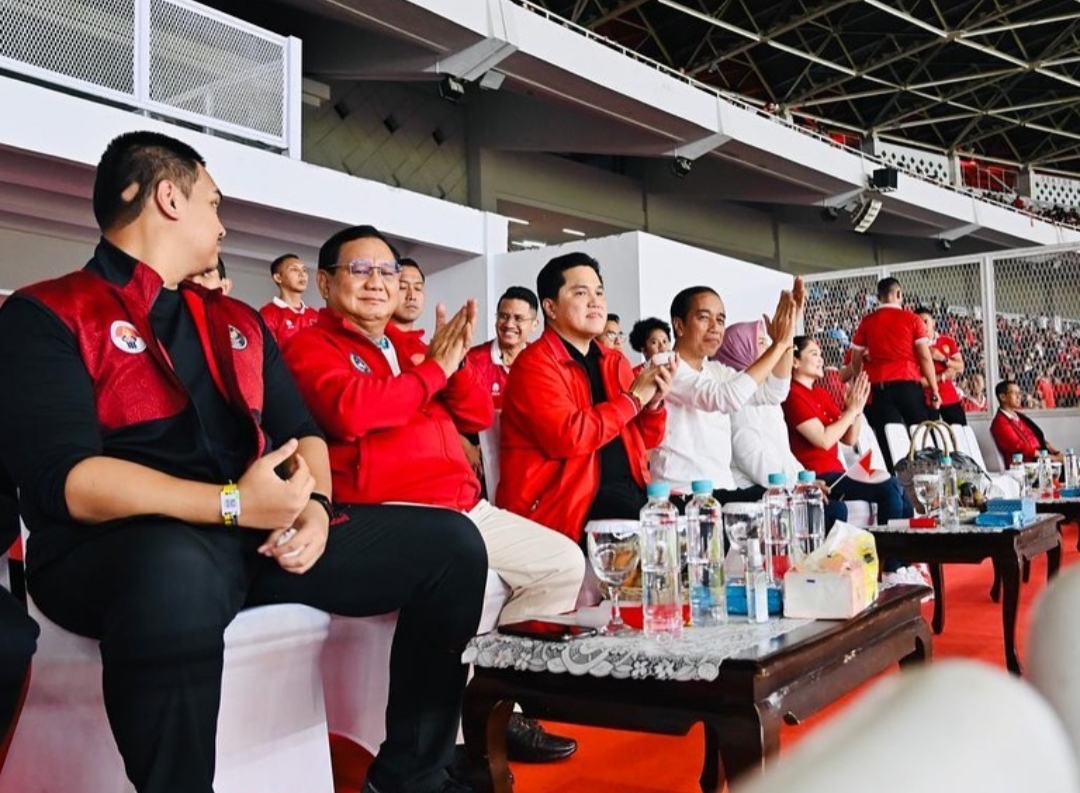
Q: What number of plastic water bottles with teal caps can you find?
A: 8